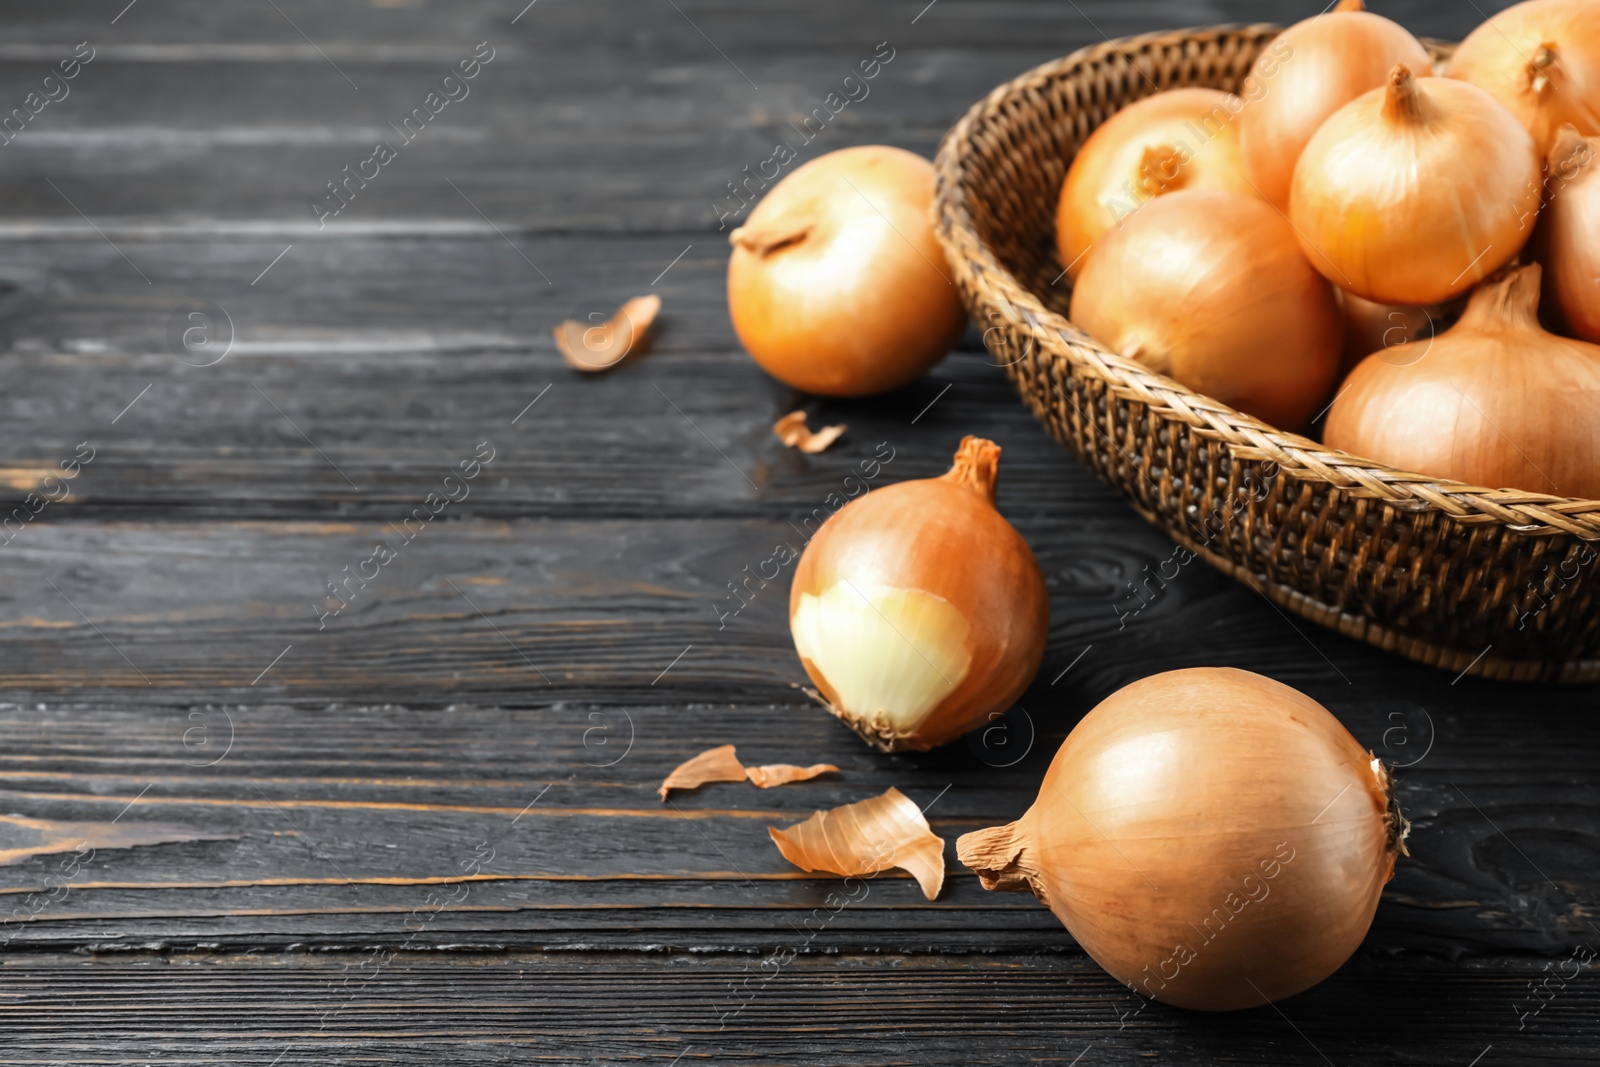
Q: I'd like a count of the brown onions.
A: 11